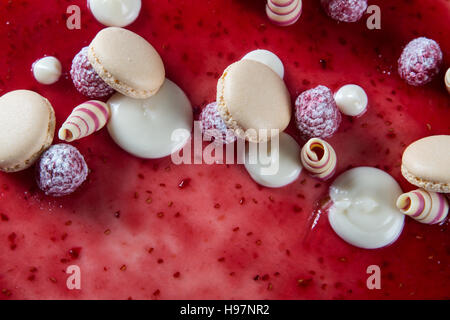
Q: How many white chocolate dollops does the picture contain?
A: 7